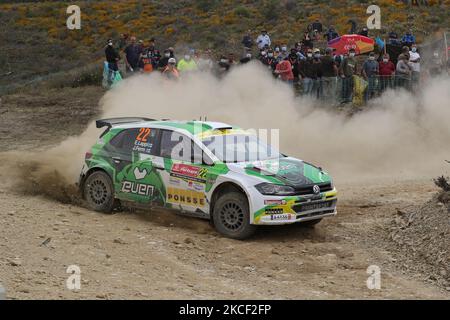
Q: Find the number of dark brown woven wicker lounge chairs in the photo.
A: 0